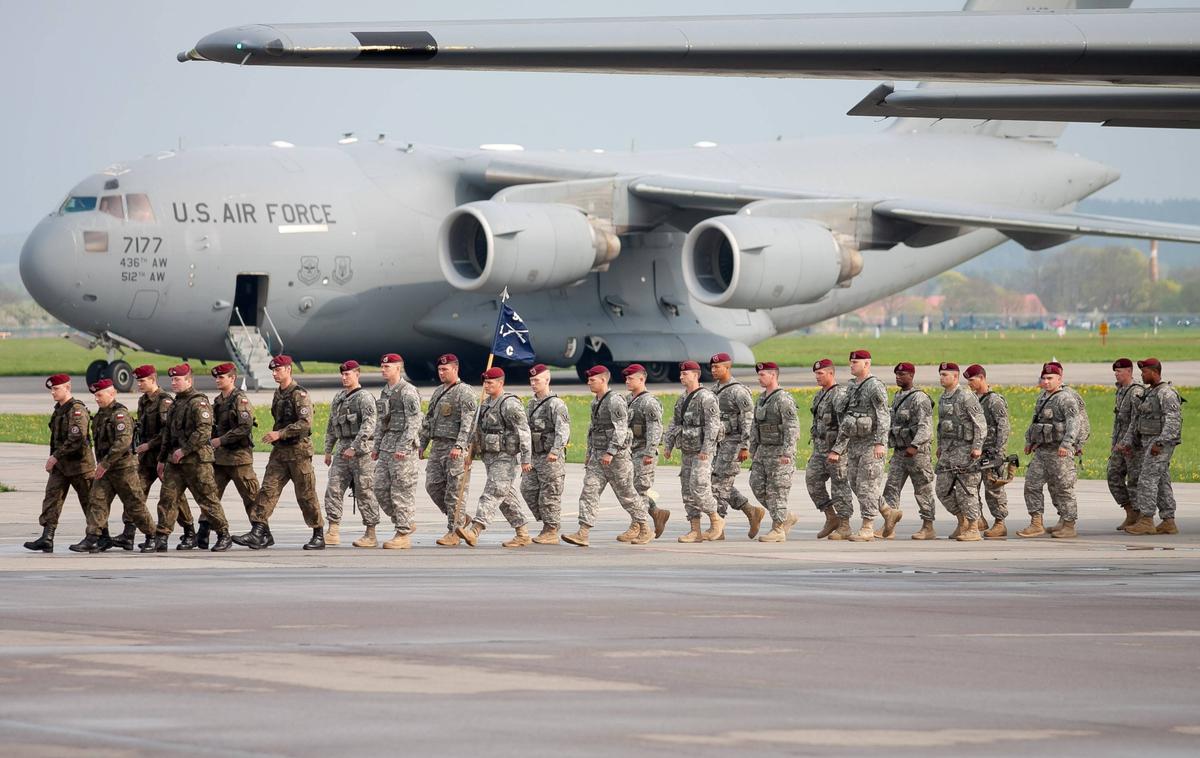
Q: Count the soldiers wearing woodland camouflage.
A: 6